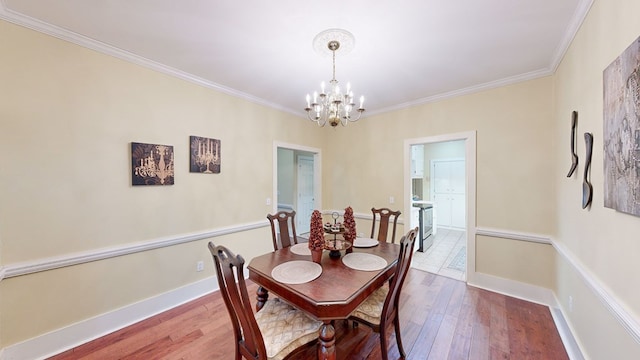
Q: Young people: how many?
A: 0